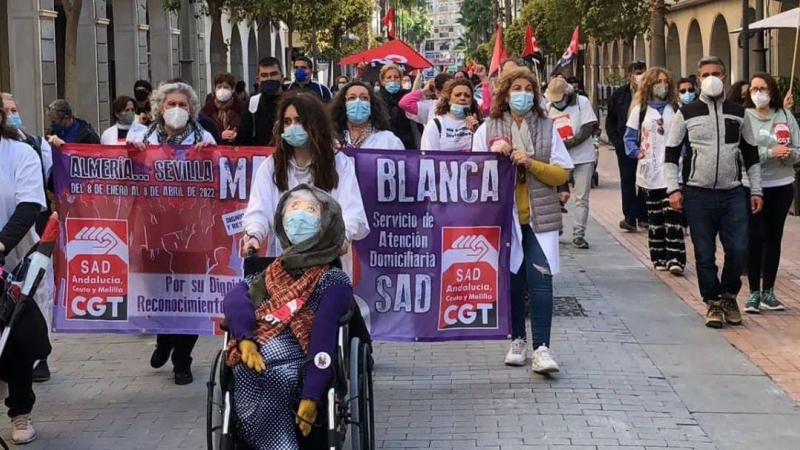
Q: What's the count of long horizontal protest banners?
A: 1